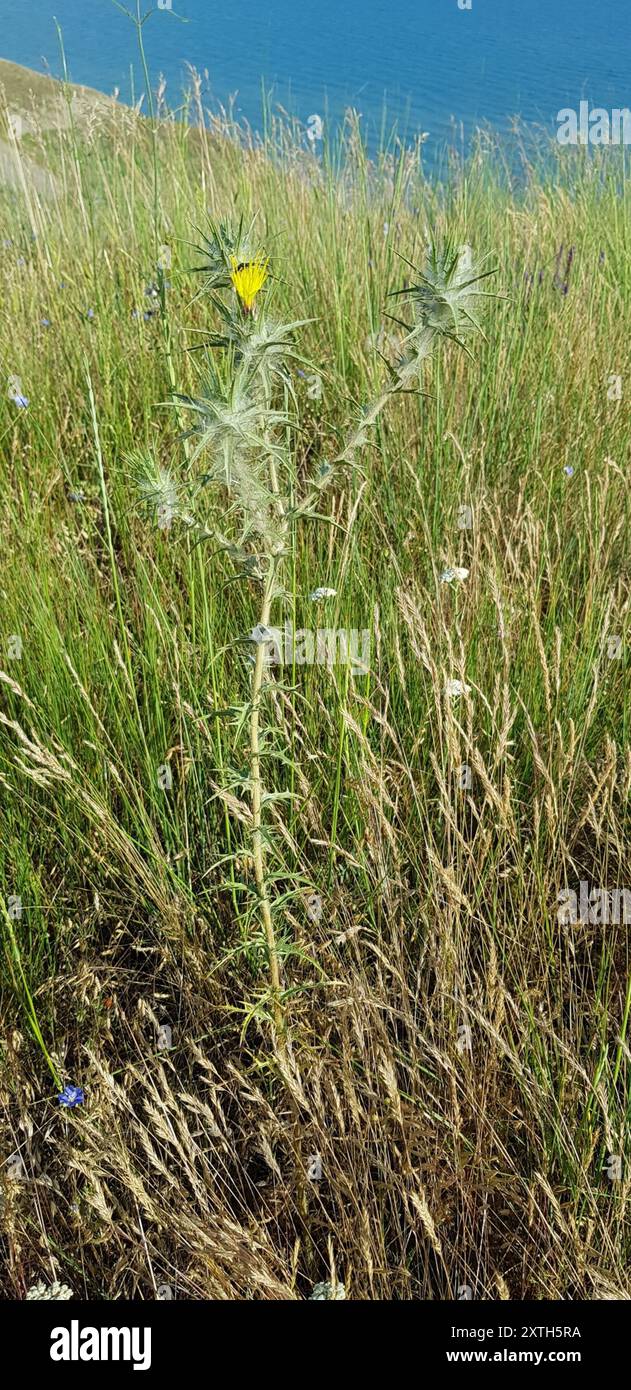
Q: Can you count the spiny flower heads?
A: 5